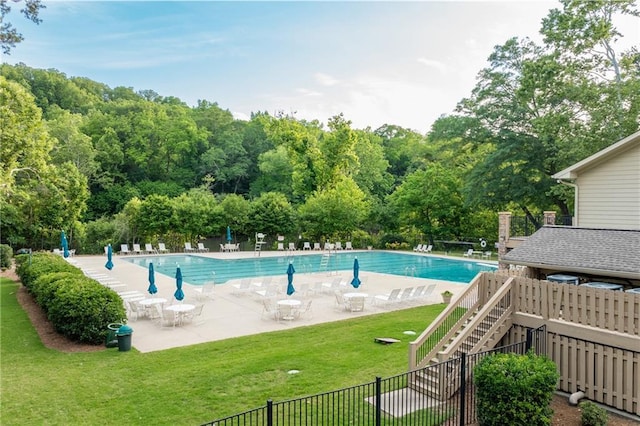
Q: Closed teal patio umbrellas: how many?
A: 8